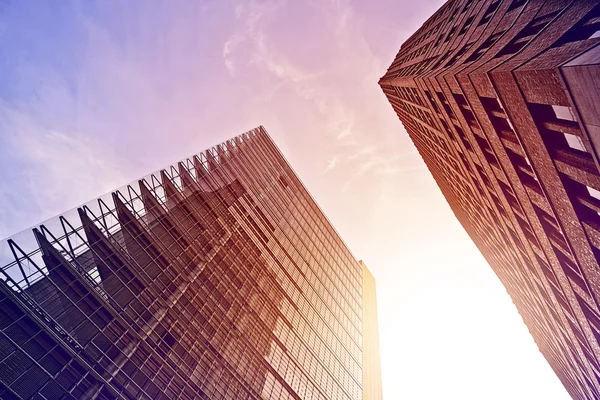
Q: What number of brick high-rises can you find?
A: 1